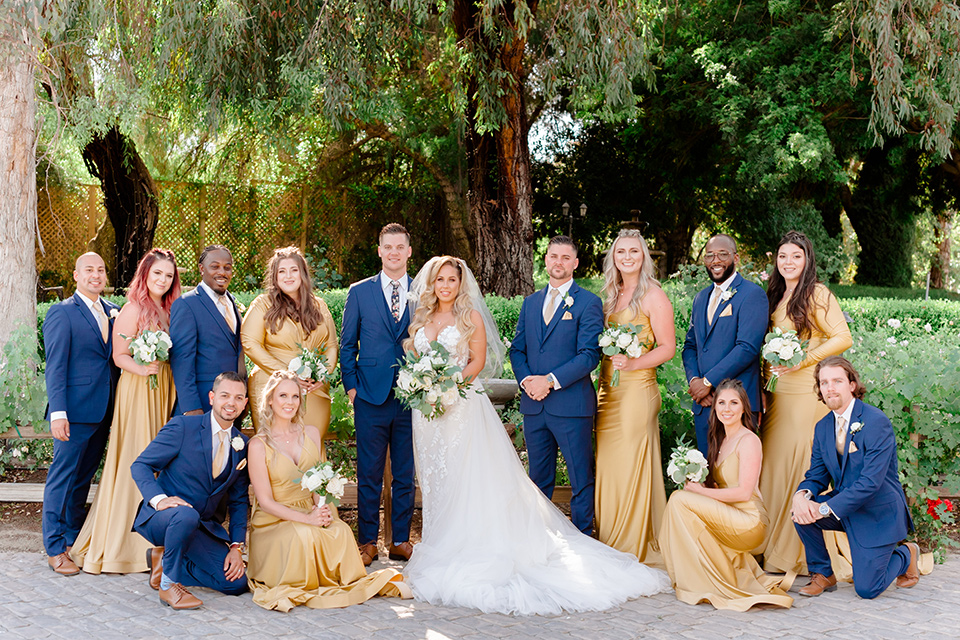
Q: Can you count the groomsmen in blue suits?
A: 6